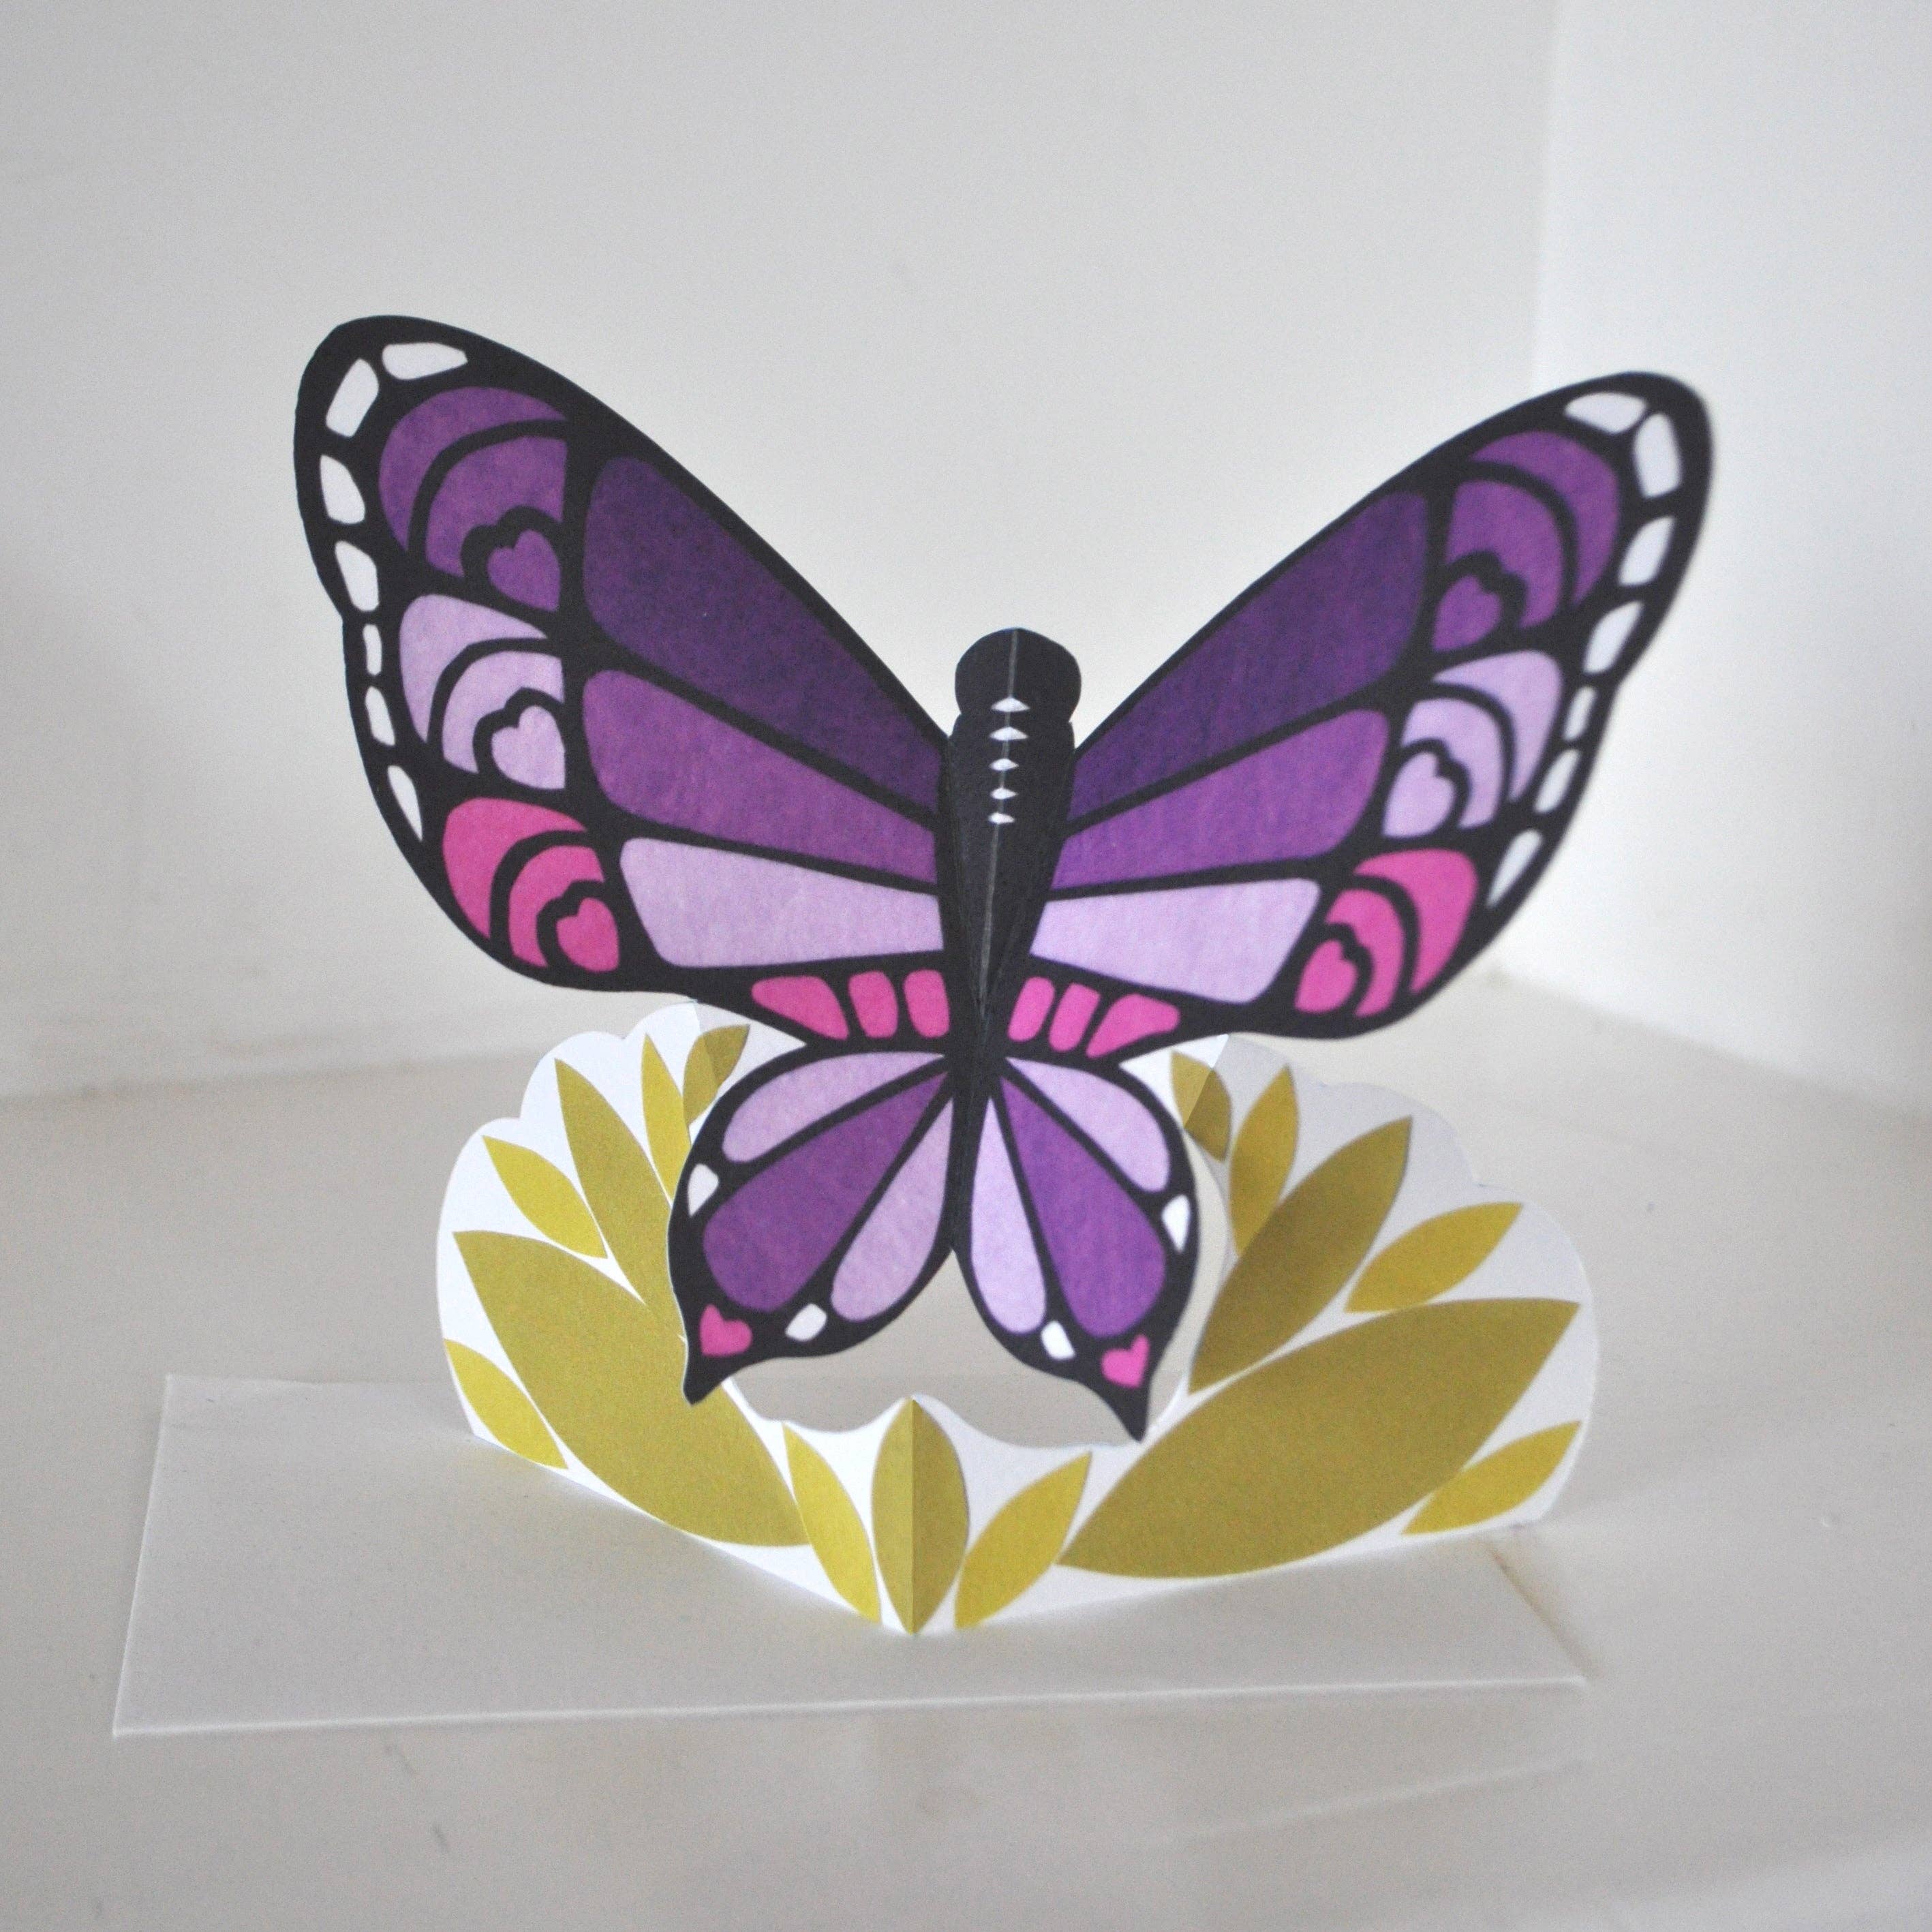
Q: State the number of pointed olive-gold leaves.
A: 15